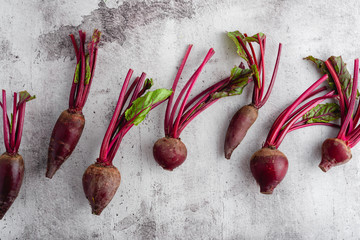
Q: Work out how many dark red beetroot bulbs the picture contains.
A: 7